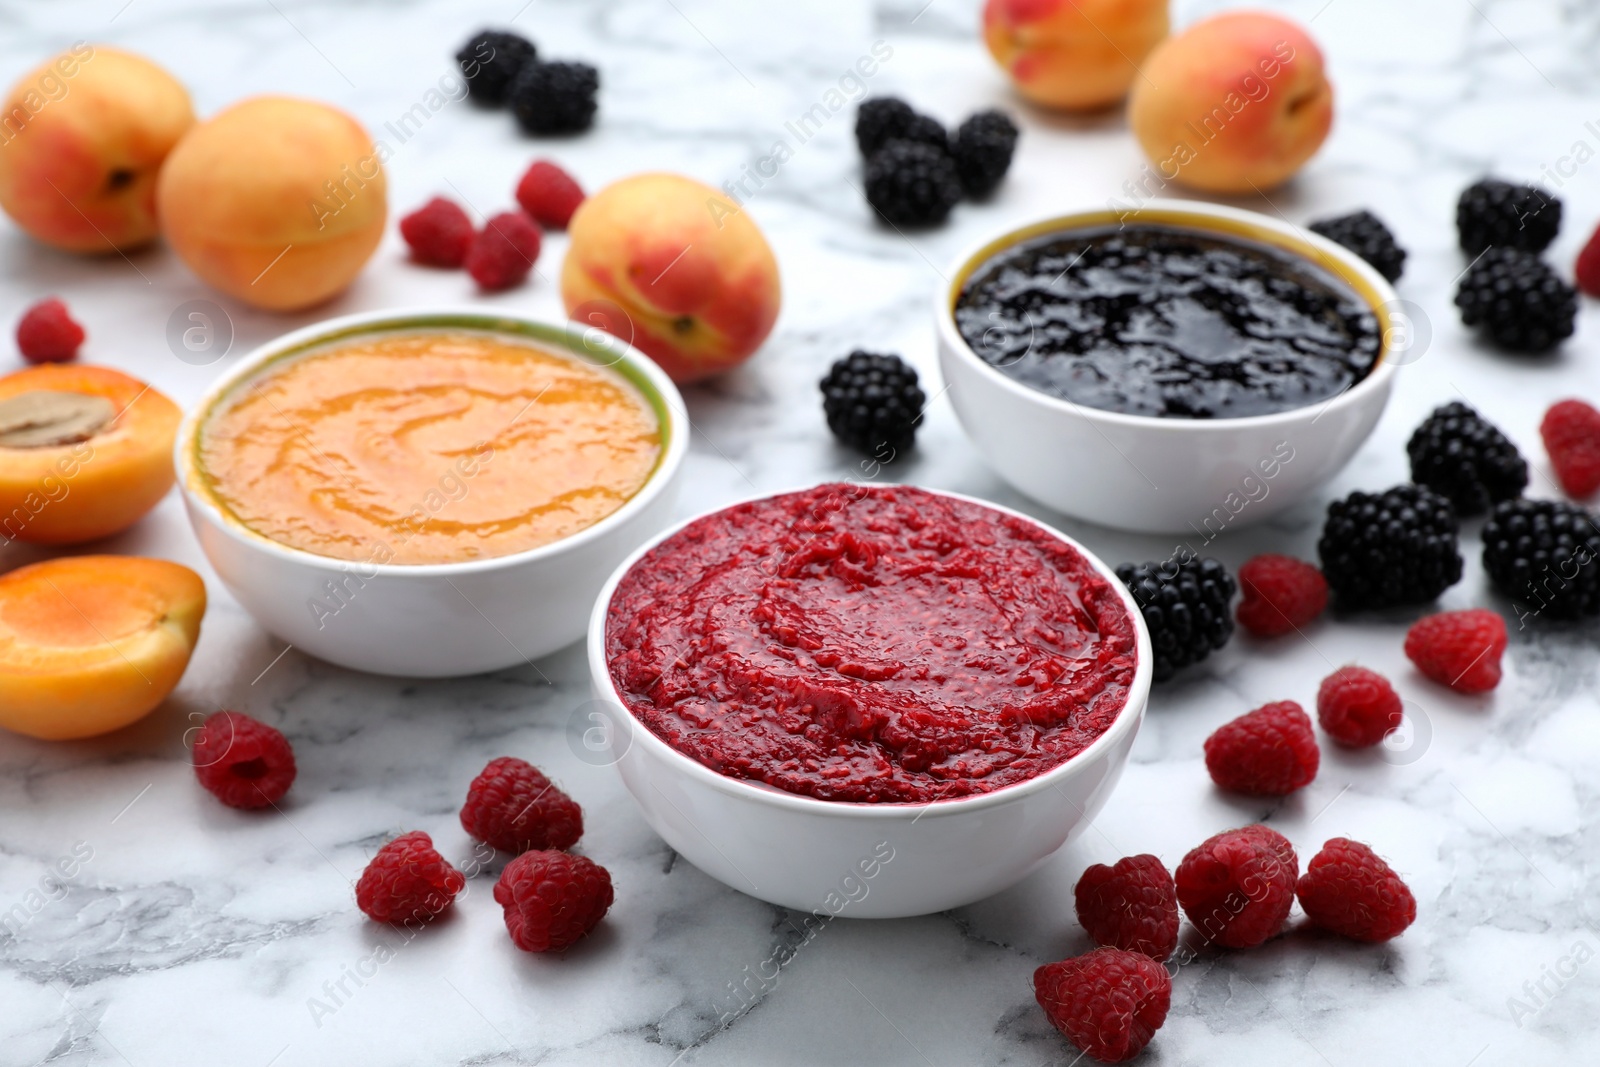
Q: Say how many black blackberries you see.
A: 14